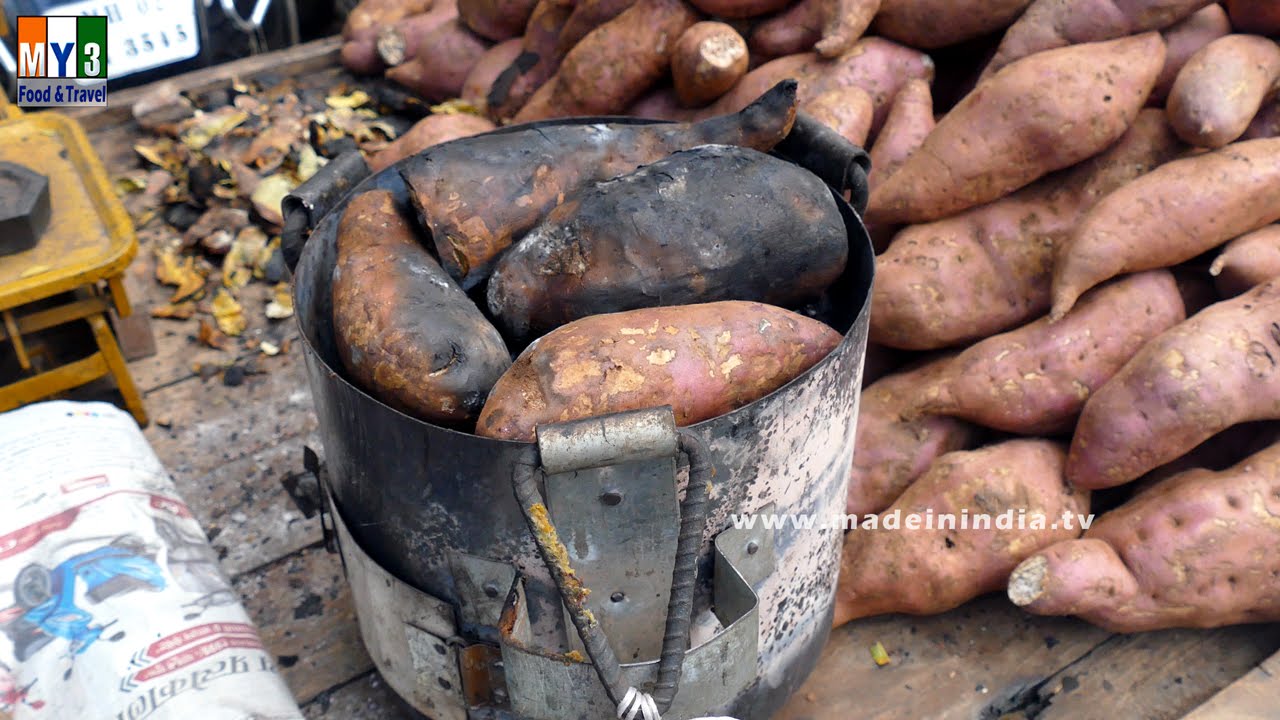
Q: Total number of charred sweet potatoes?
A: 3